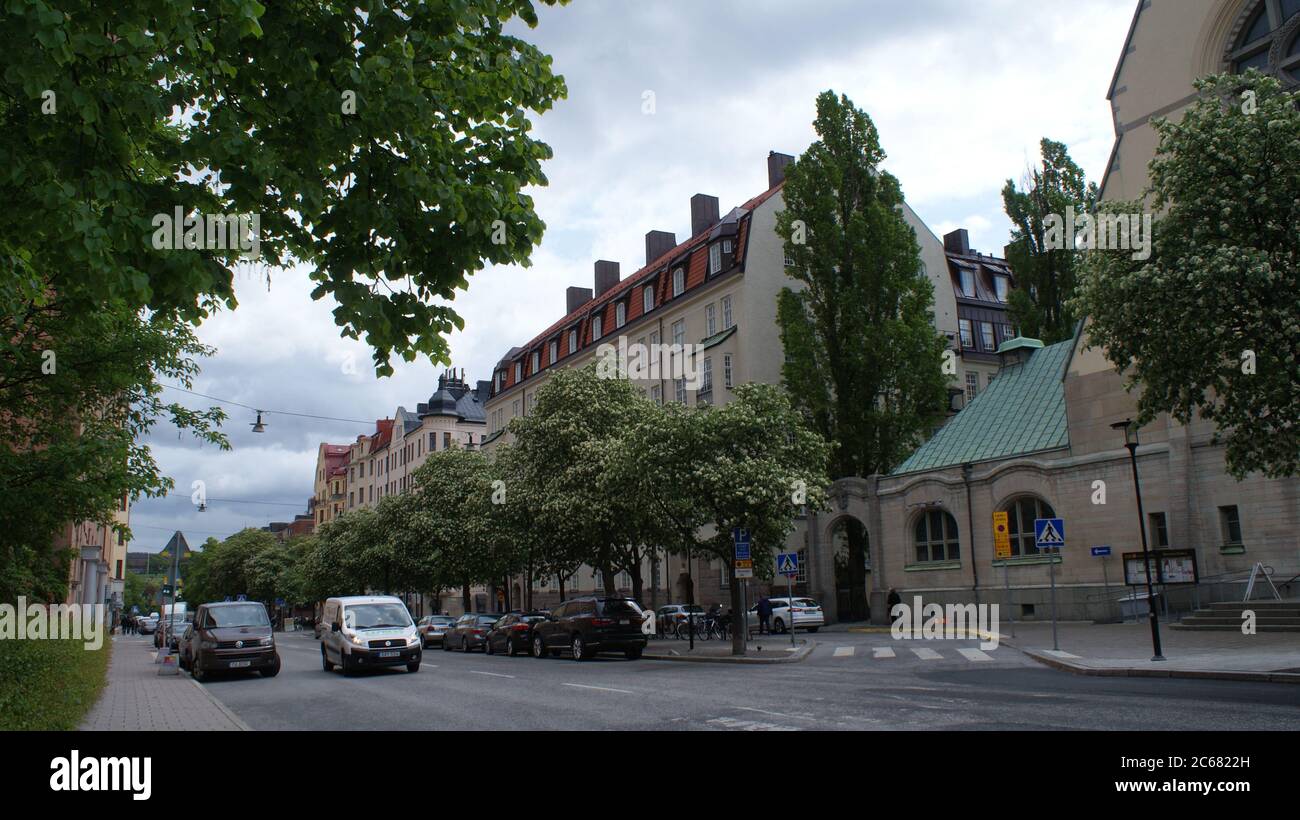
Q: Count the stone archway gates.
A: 1